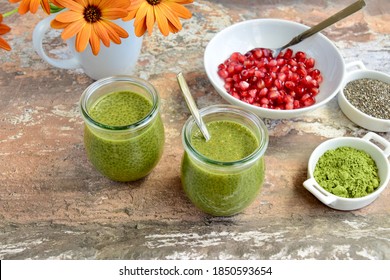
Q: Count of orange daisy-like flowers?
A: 4